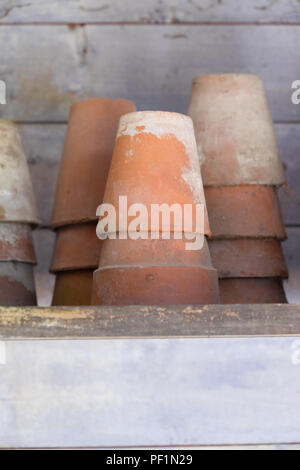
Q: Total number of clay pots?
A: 13